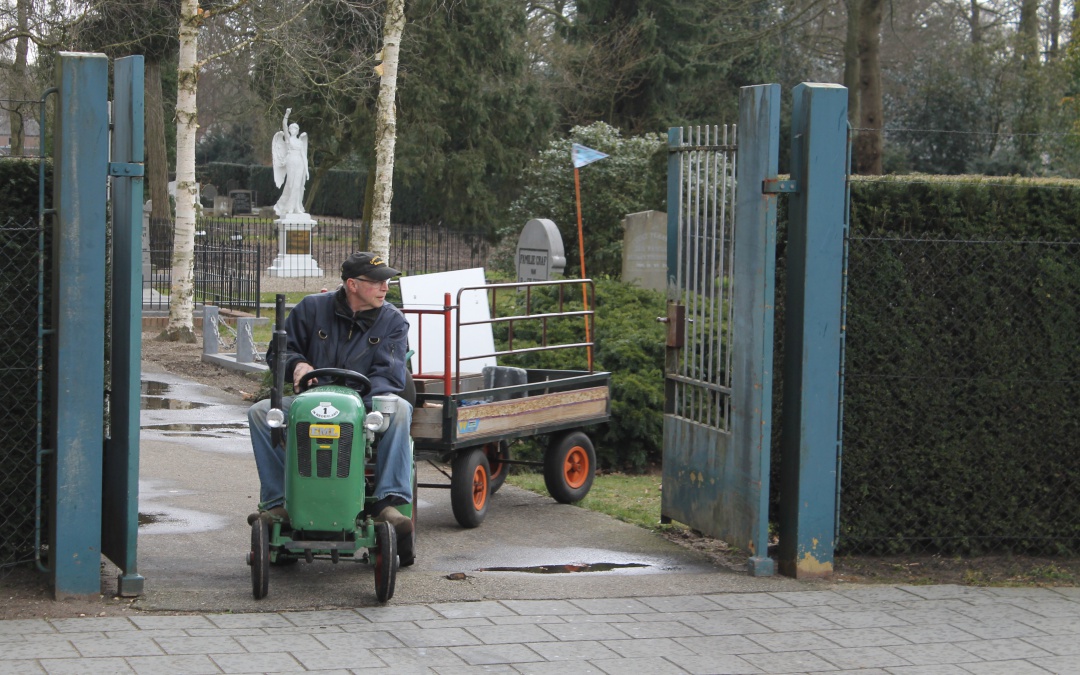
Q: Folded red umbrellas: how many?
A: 0